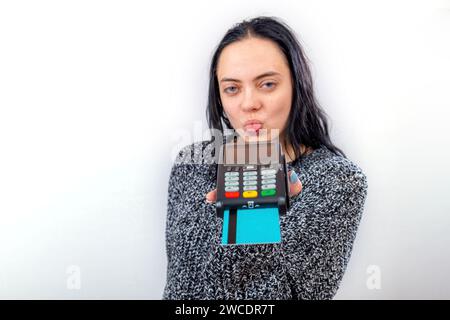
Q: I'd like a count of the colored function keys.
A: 3